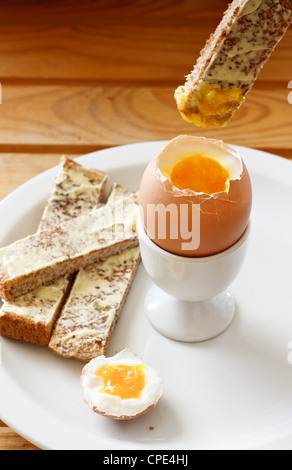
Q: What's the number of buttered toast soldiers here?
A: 4